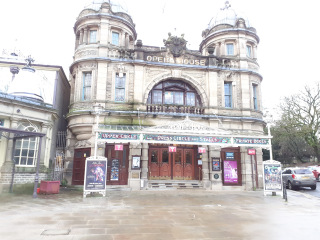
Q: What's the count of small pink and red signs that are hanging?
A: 4